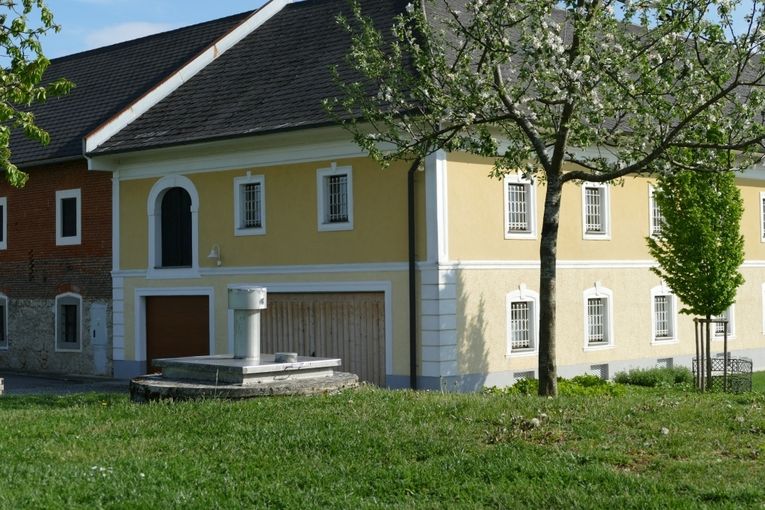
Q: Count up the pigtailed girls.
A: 0